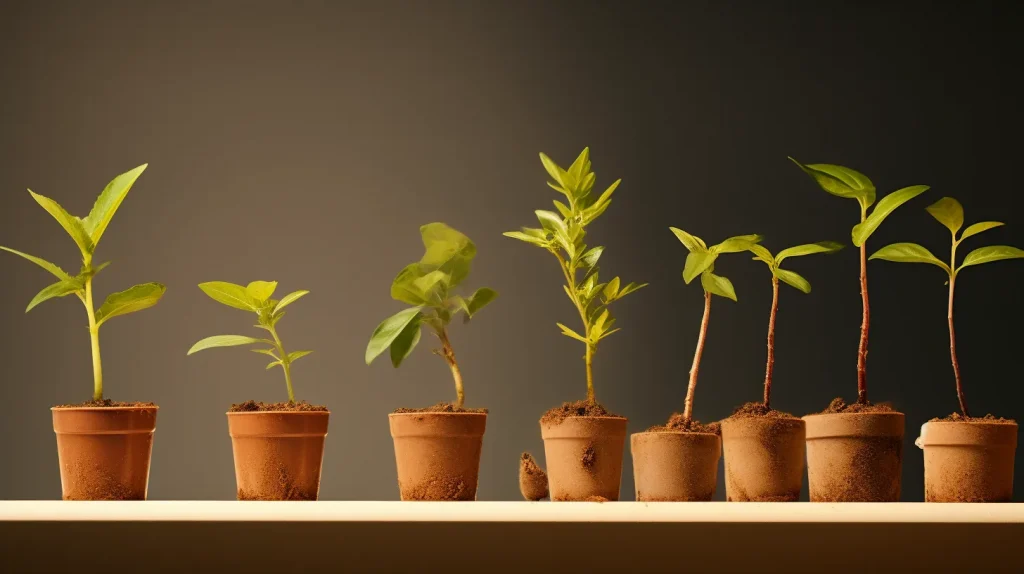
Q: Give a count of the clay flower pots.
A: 8